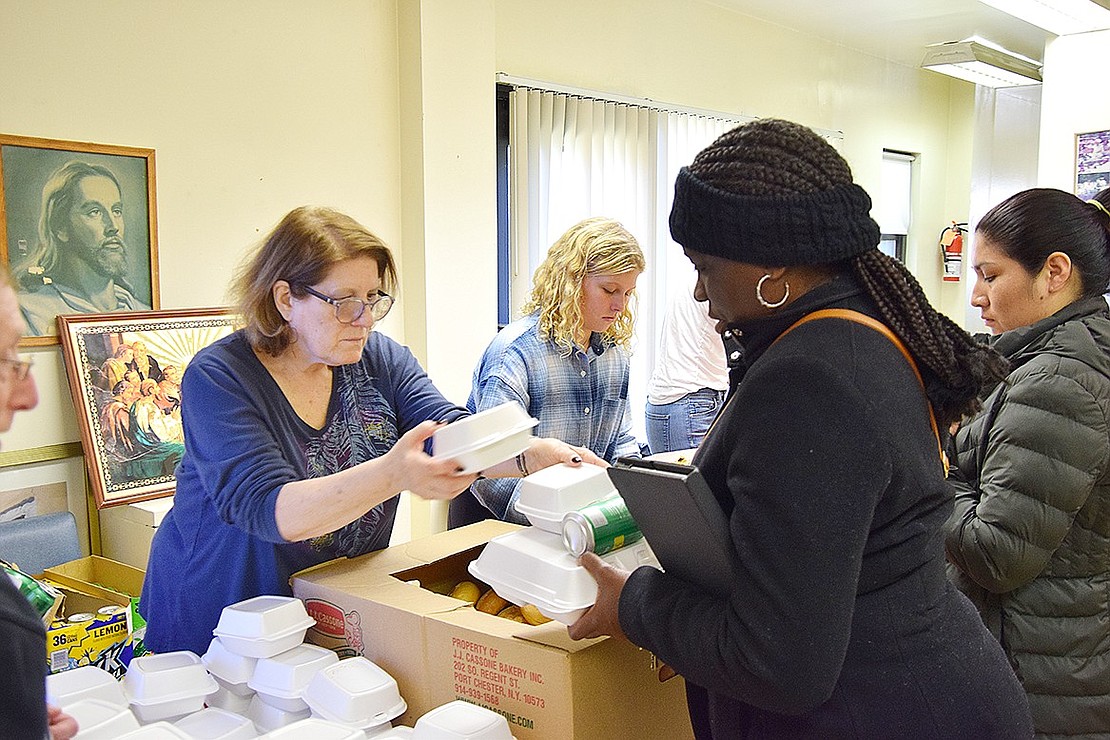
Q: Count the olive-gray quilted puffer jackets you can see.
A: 1